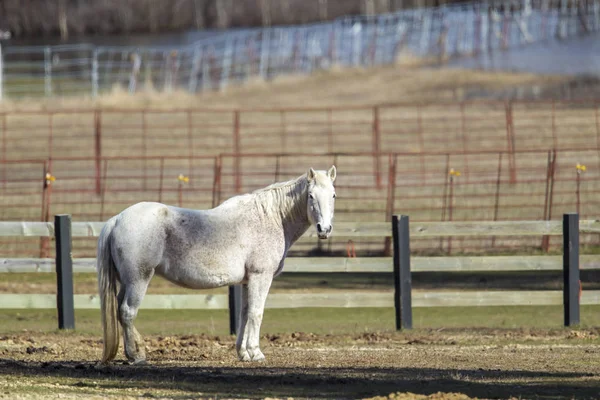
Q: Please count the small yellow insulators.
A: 4